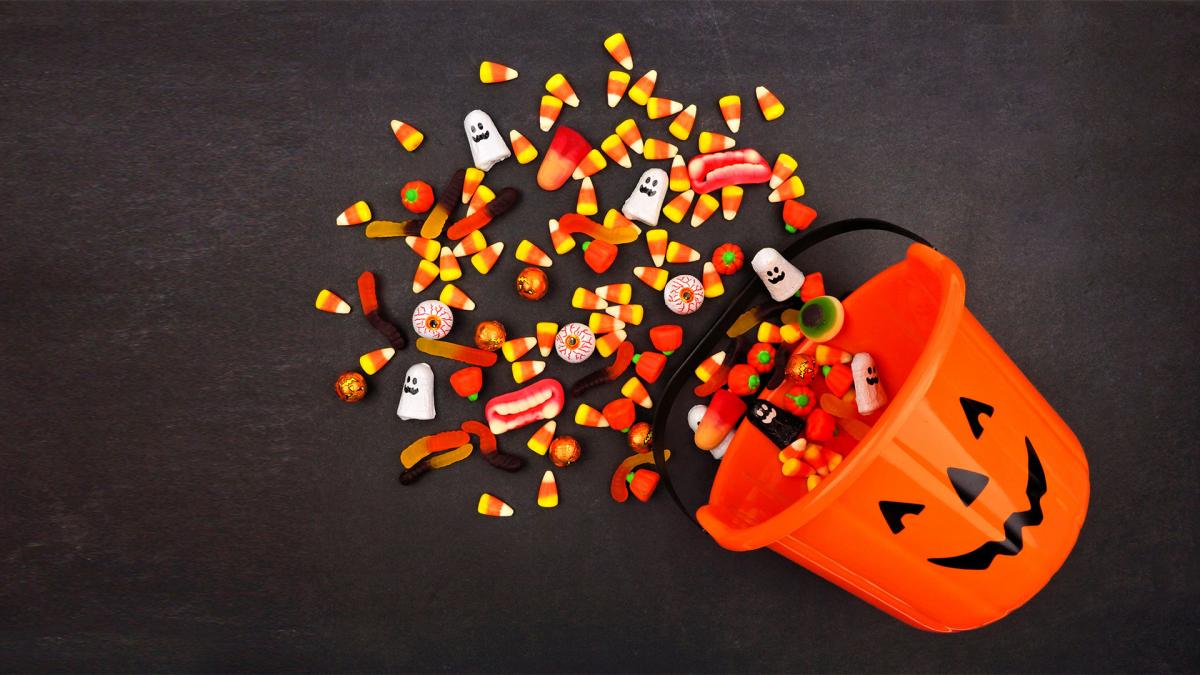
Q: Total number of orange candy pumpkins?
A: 15